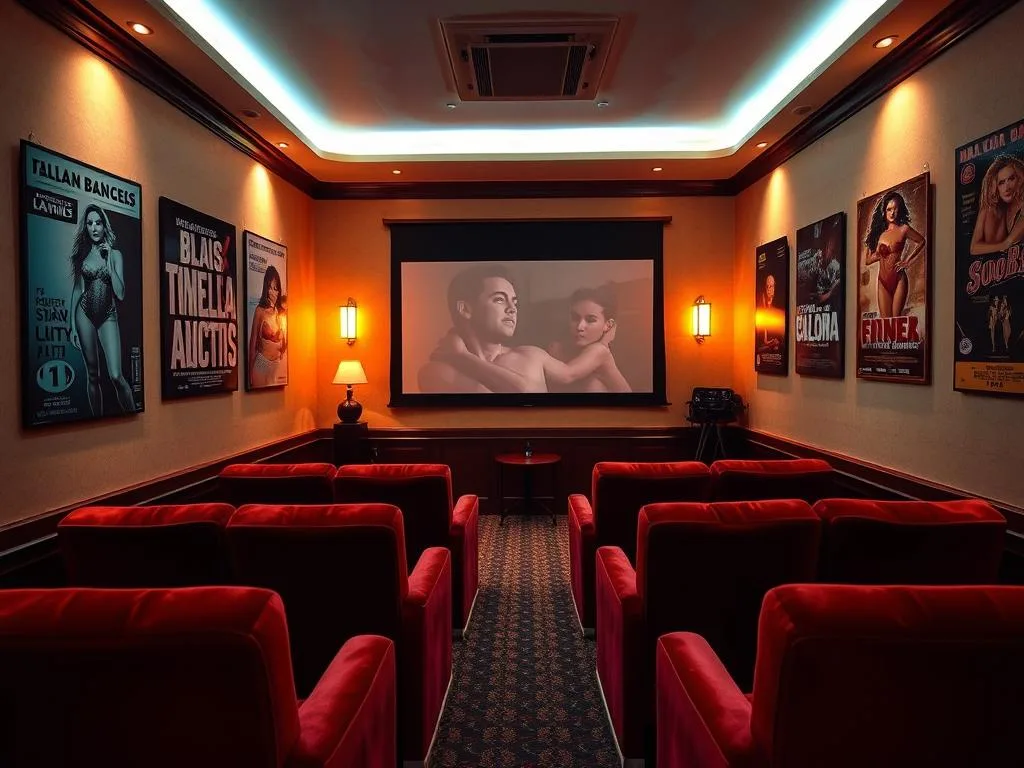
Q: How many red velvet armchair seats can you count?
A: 10